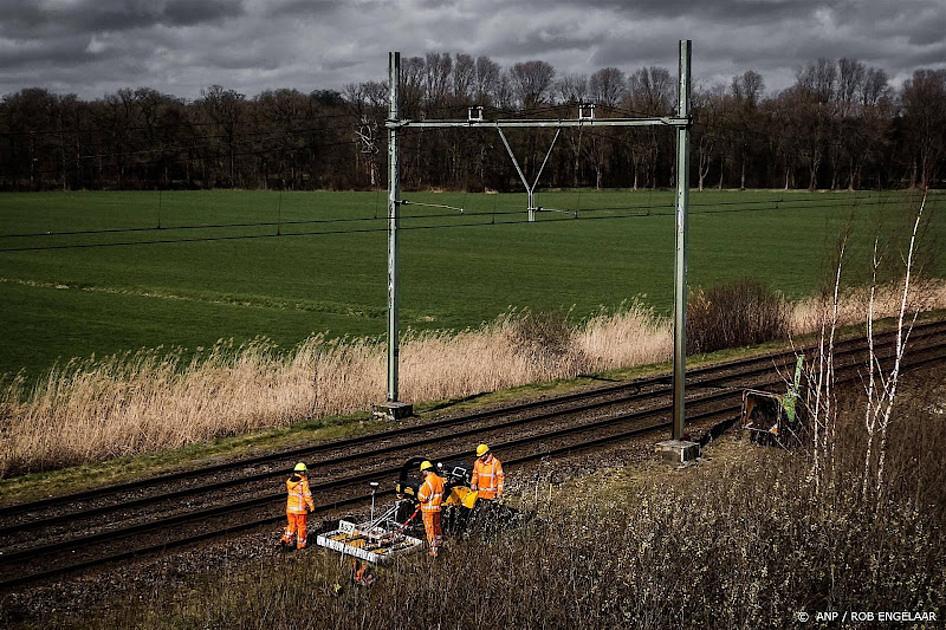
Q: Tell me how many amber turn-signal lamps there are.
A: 0